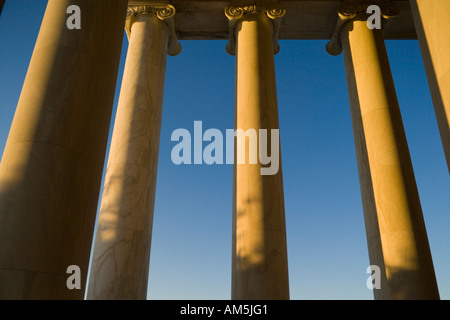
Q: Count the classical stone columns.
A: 5